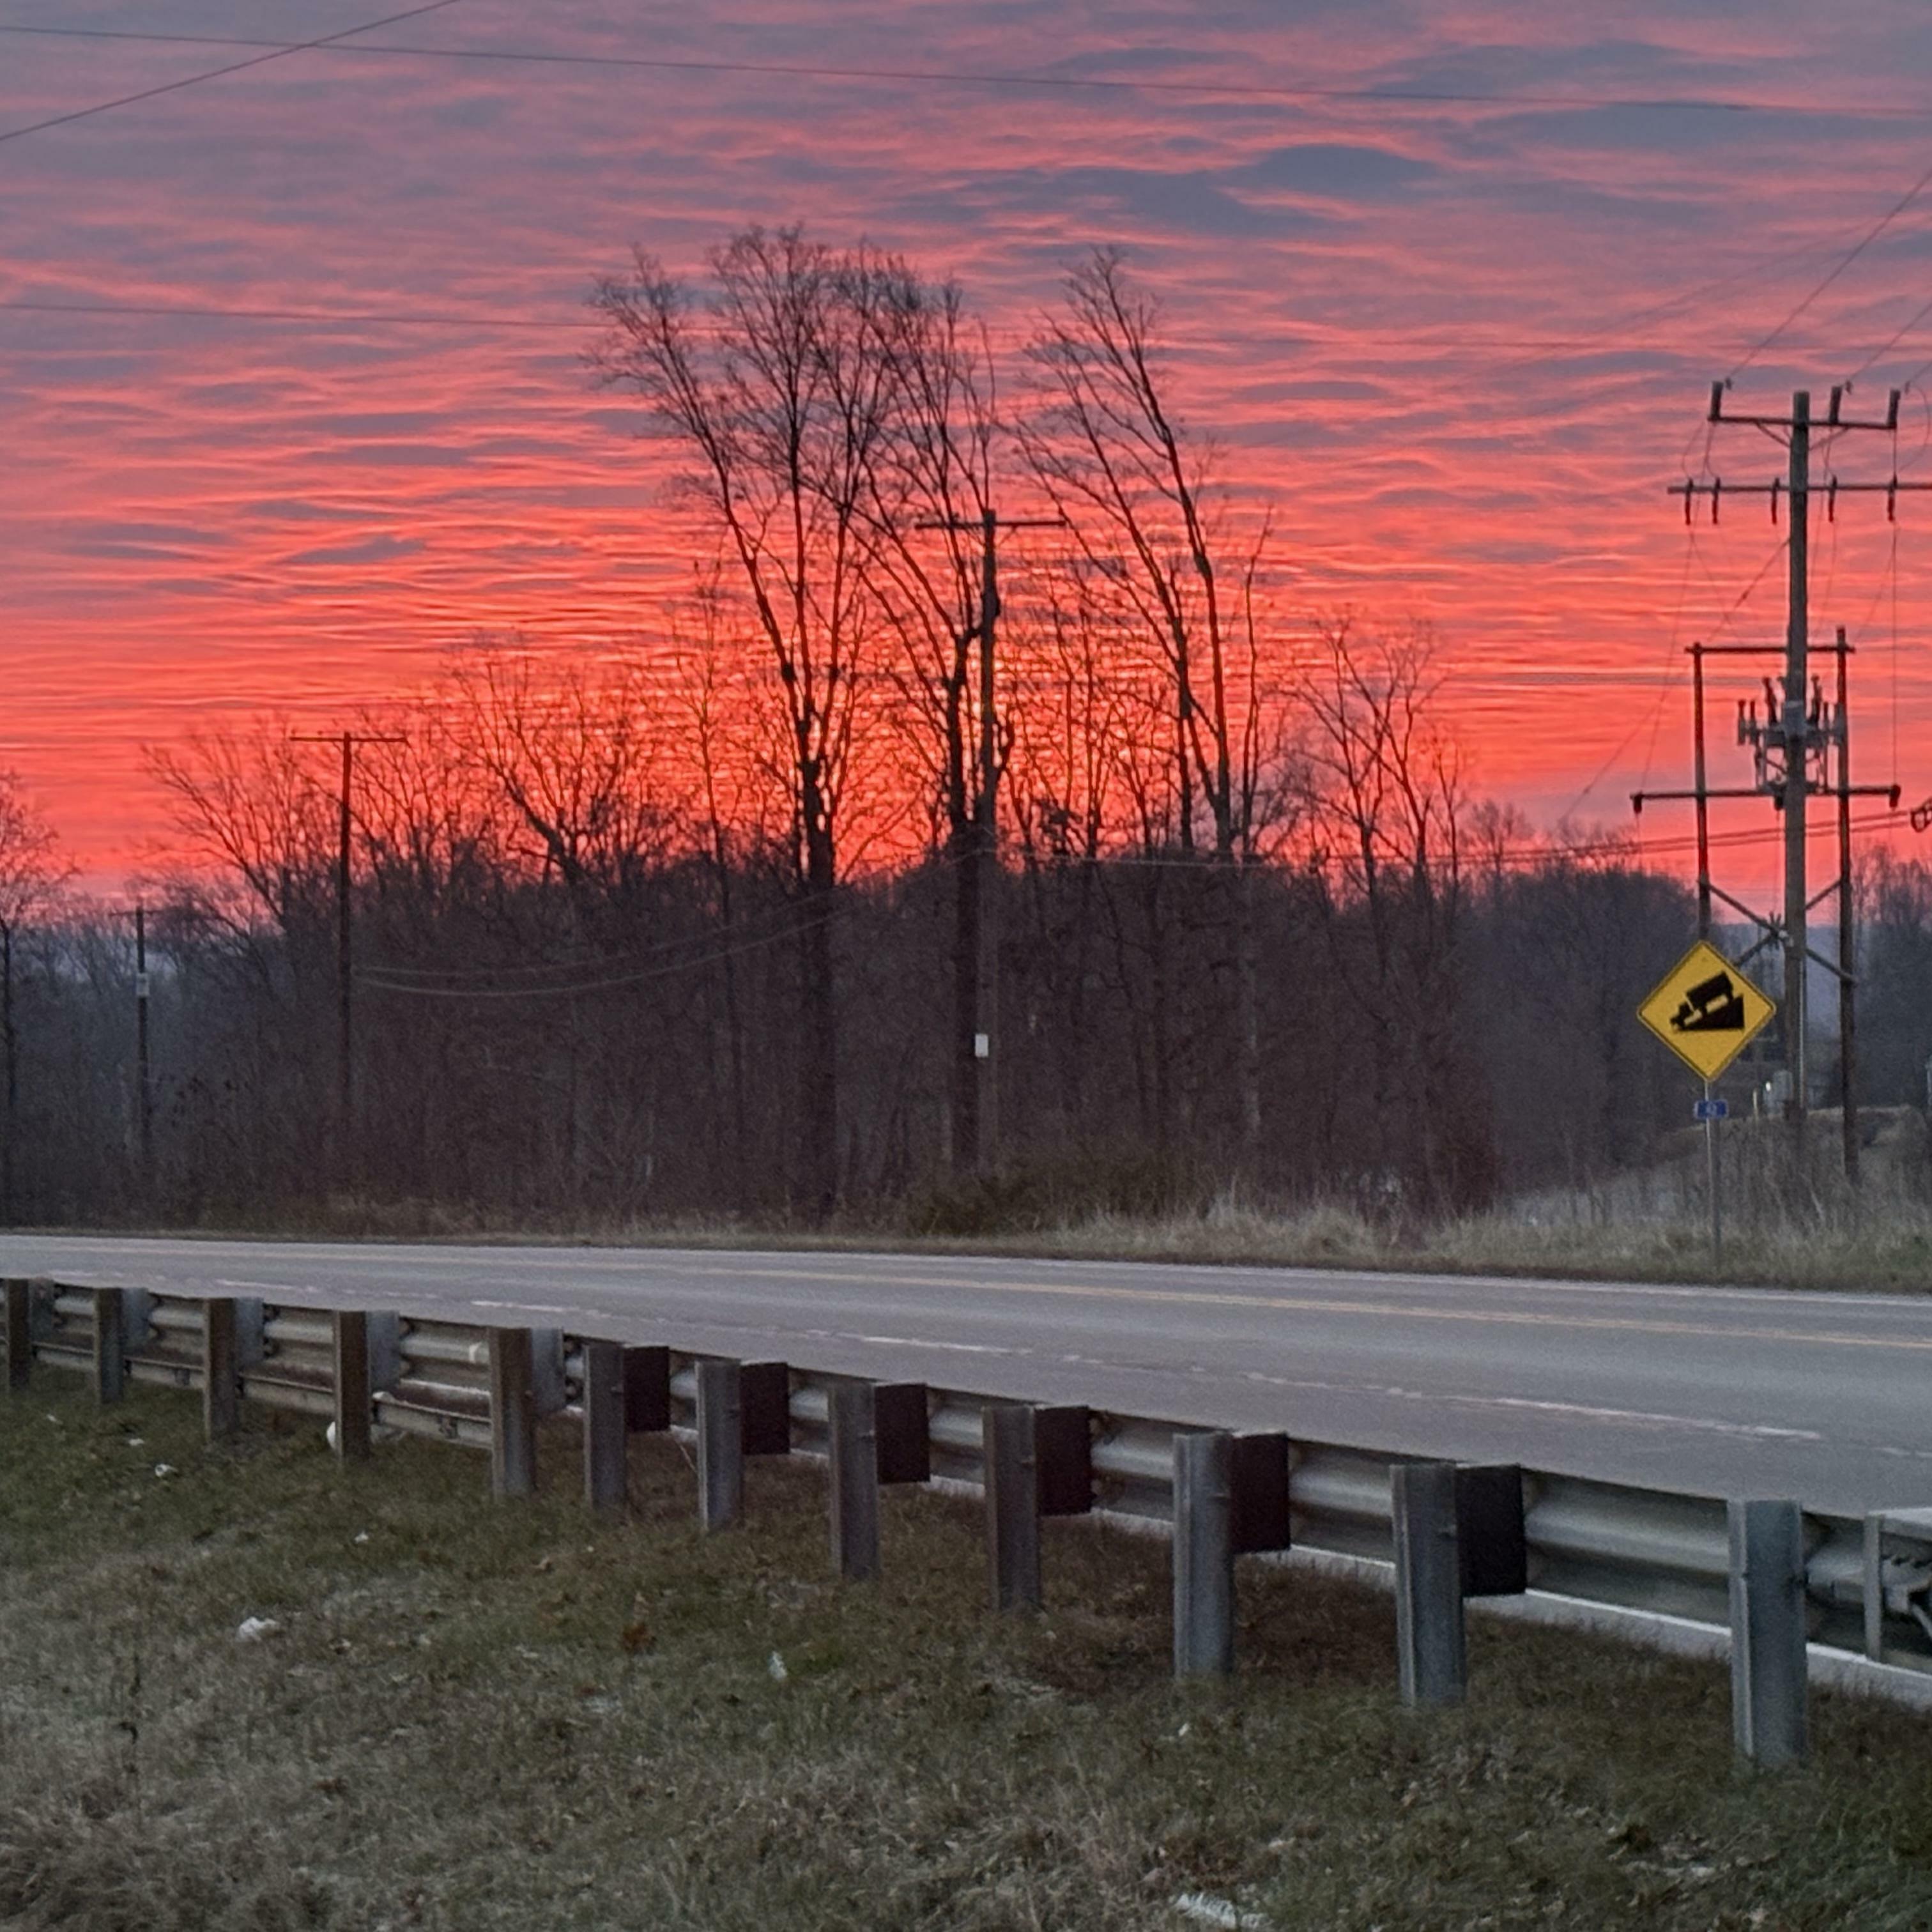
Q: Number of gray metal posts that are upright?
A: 12